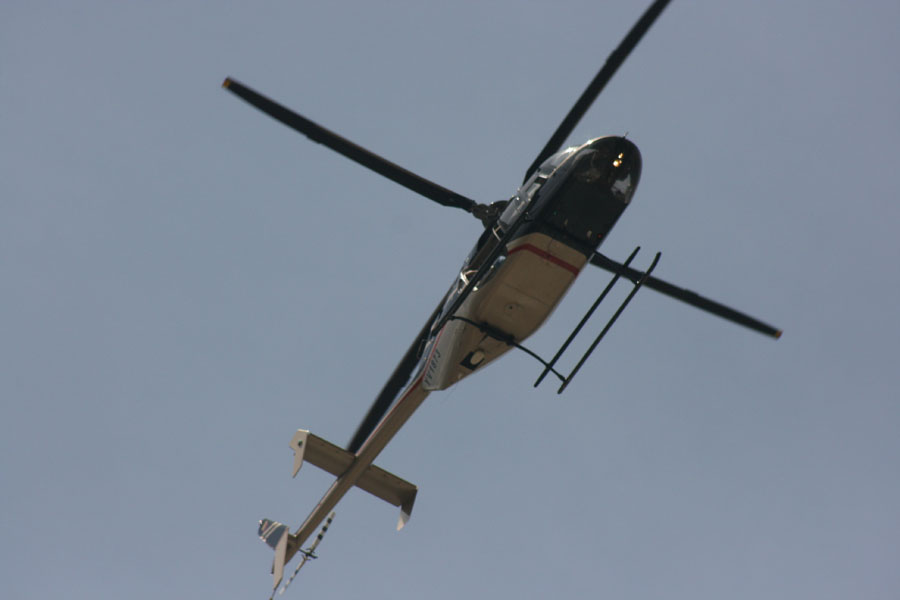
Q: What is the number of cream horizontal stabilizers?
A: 2